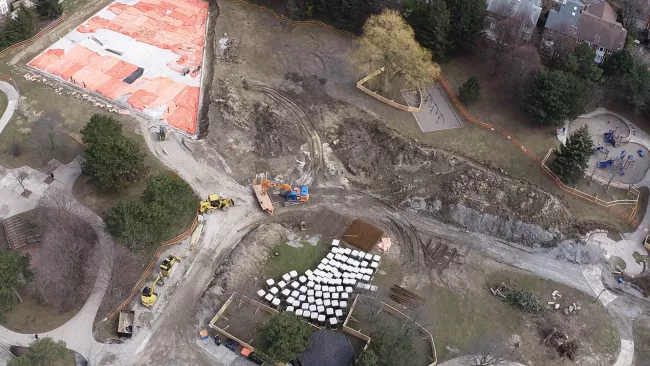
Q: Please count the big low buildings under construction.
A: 1